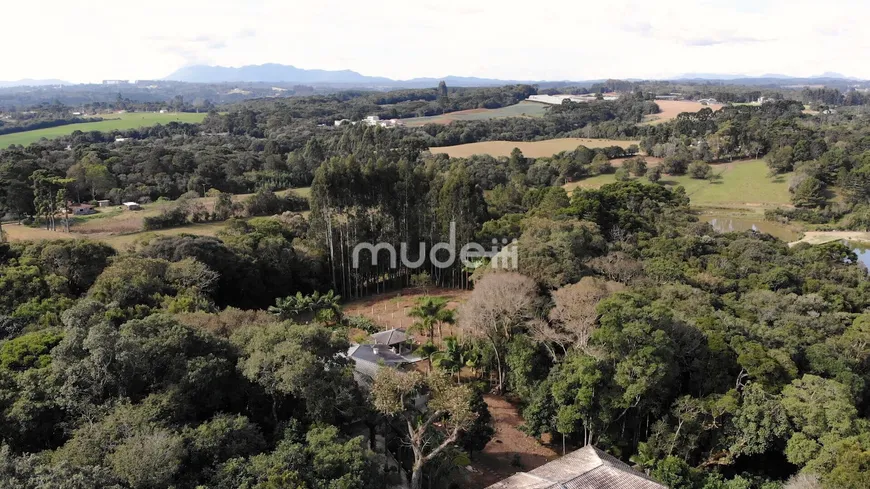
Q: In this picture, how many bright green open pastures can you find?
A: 2